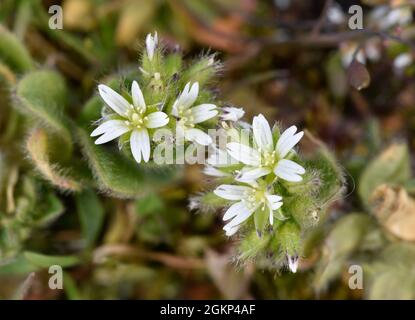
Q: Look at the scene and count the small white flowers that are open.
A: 4